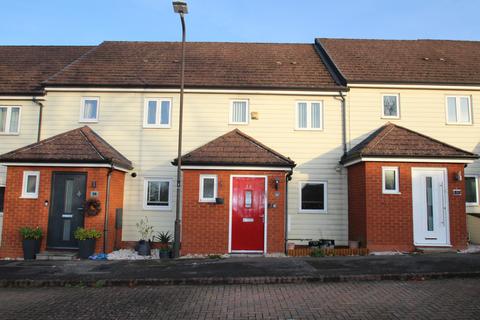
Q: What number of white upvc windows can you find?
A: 13